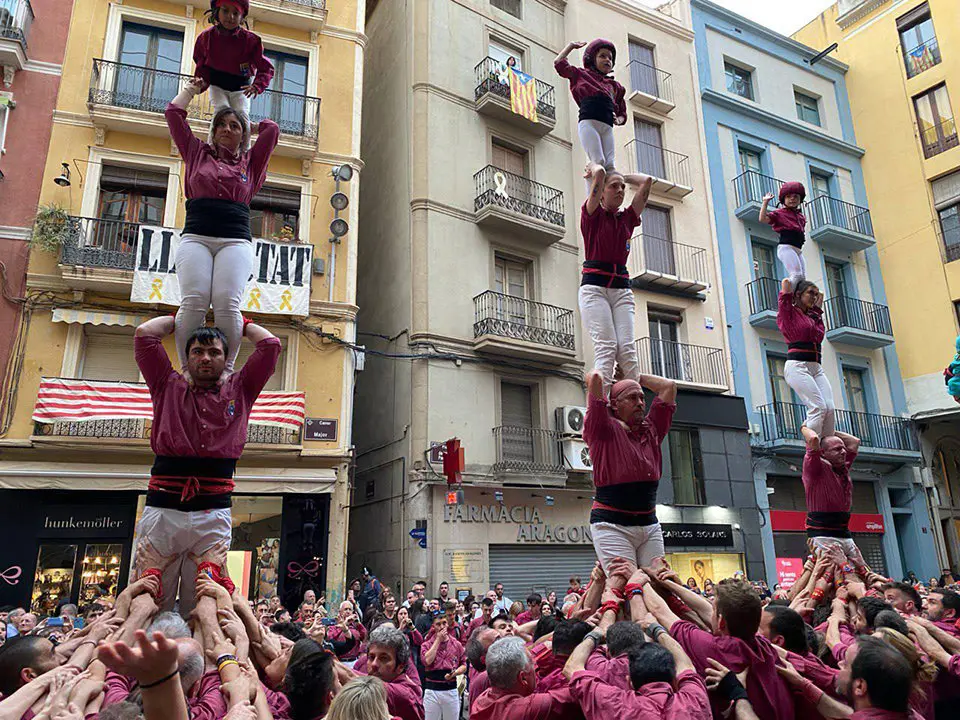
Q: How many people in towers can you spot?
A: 9